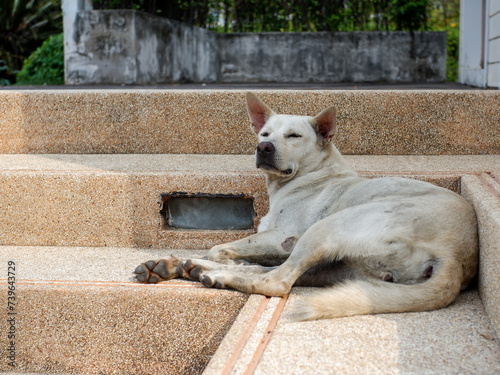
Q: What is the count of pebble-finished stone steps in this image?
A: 3